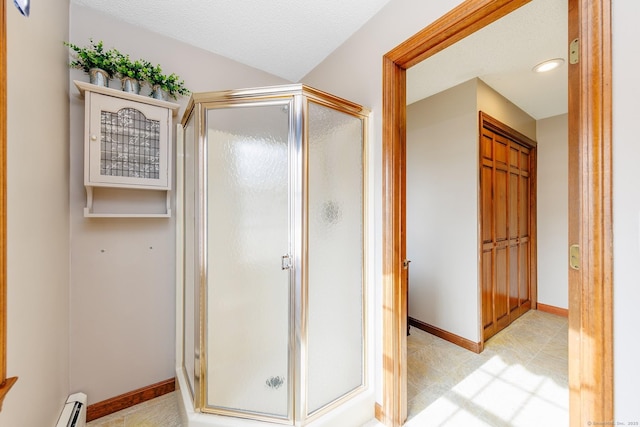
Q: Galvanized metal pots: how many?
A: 3